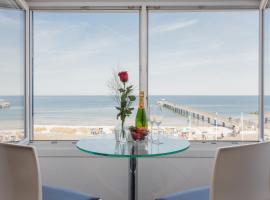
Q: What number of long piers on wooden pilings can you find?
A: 1